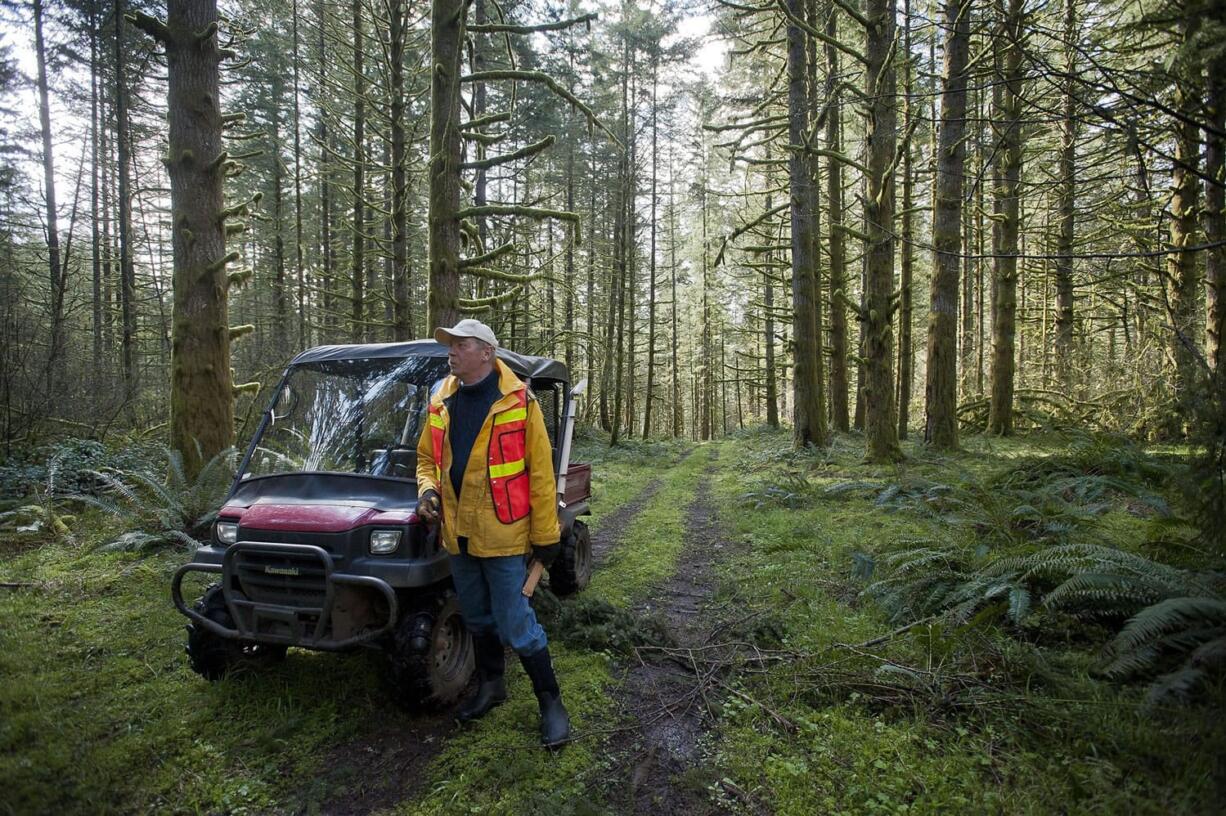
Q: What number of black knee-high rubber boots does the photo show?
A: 2